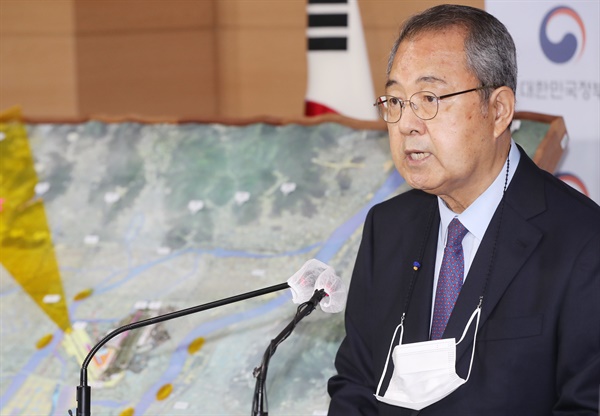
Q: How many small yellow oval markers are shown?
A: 5